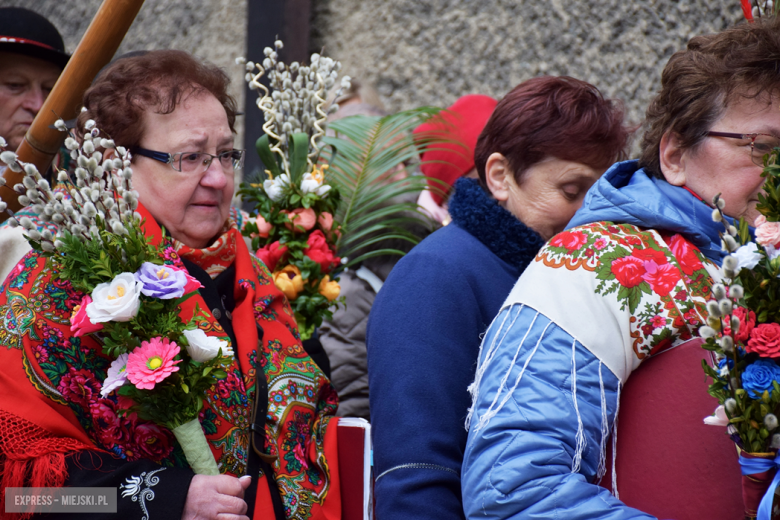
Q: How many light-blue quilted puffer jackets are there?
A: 1